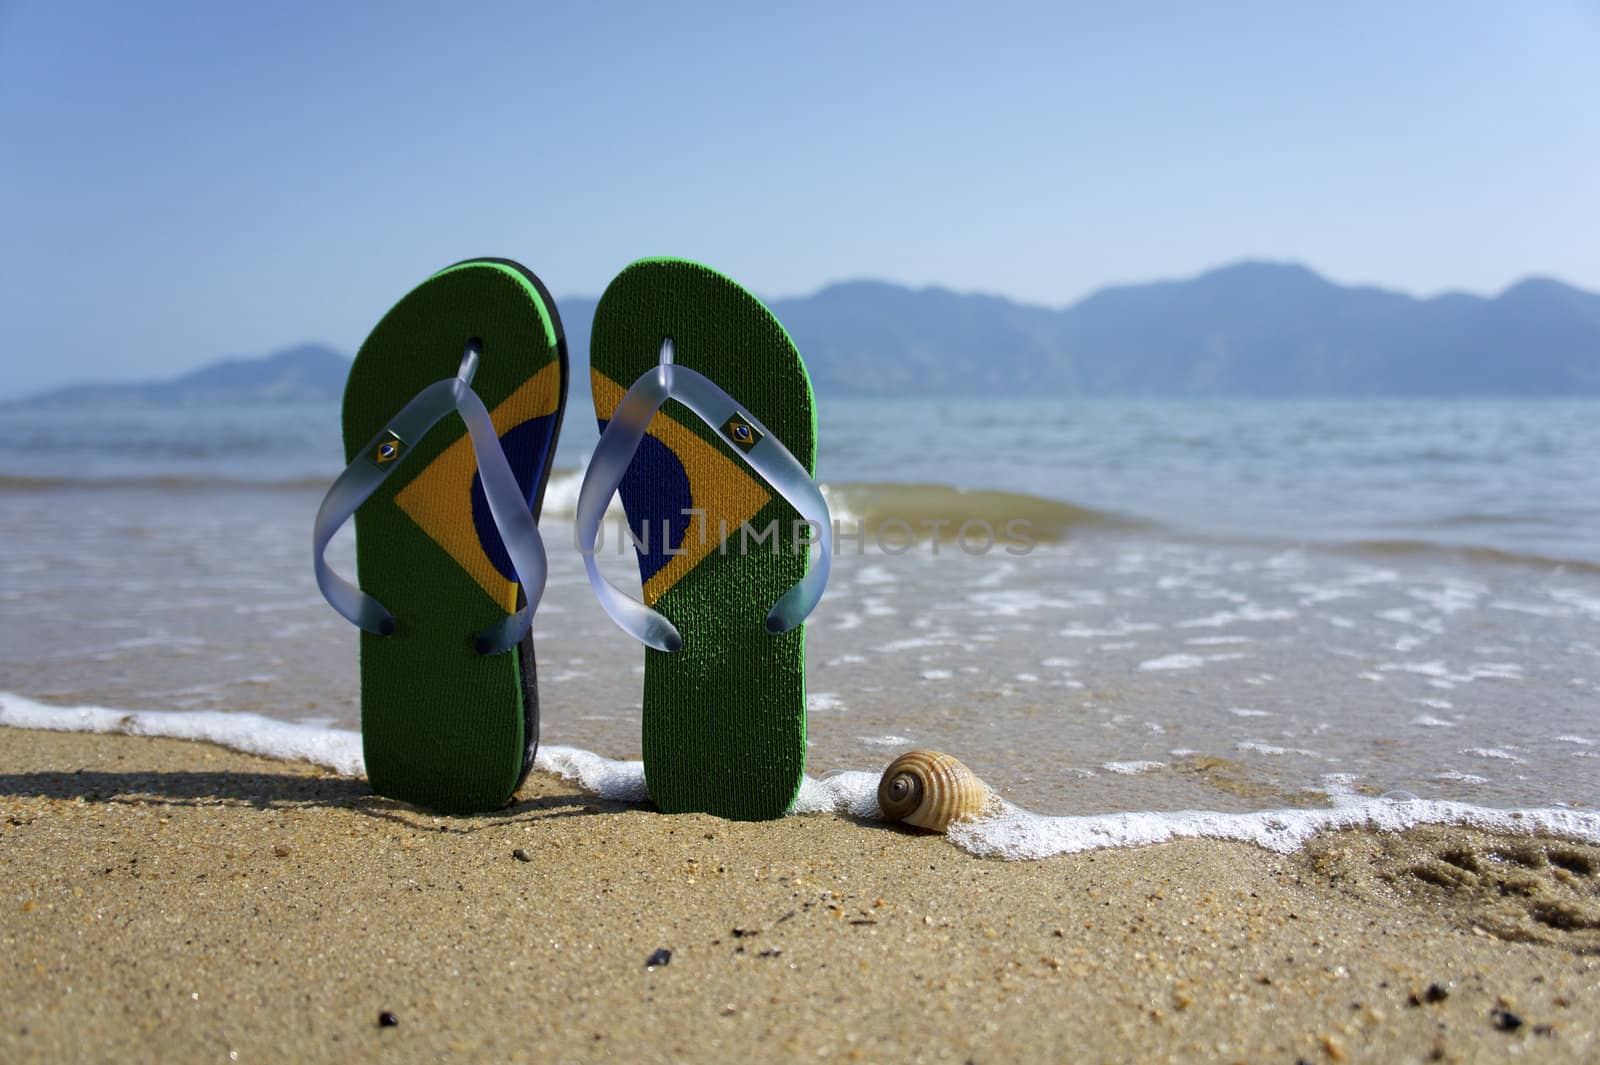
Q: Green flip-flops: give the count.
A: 2